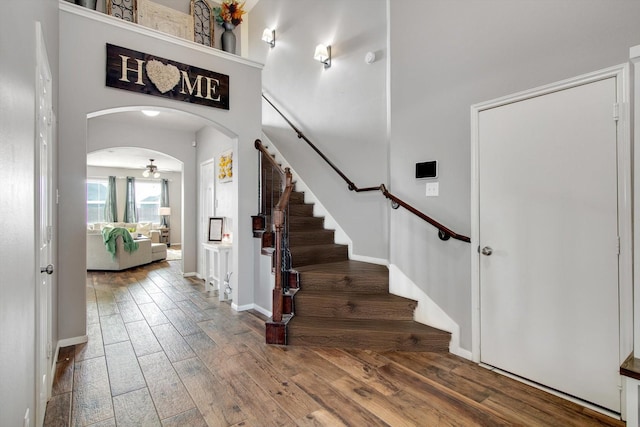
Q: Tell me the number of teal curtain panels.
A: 3